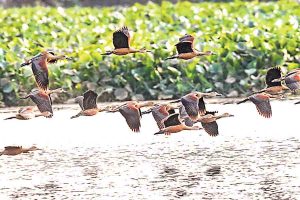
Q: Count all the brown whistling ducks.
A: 15